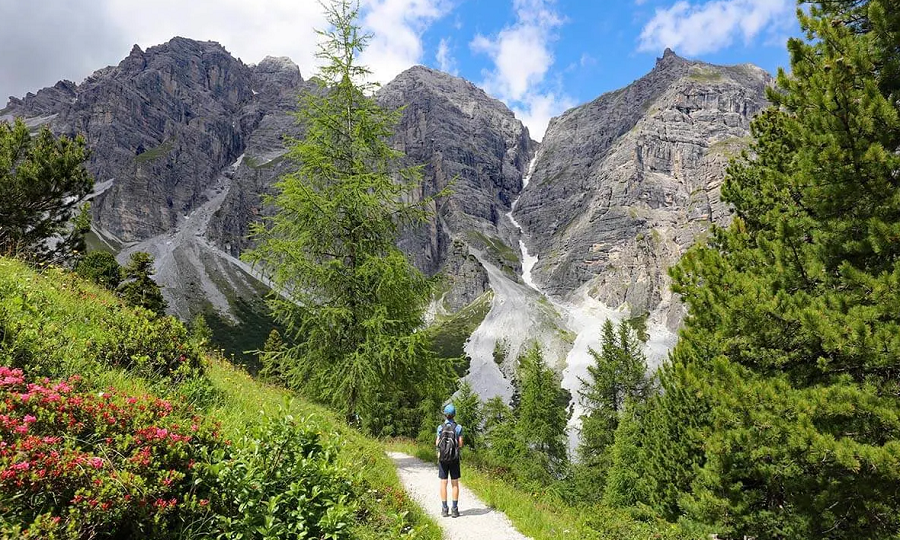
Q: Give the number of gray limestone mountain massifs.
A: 3